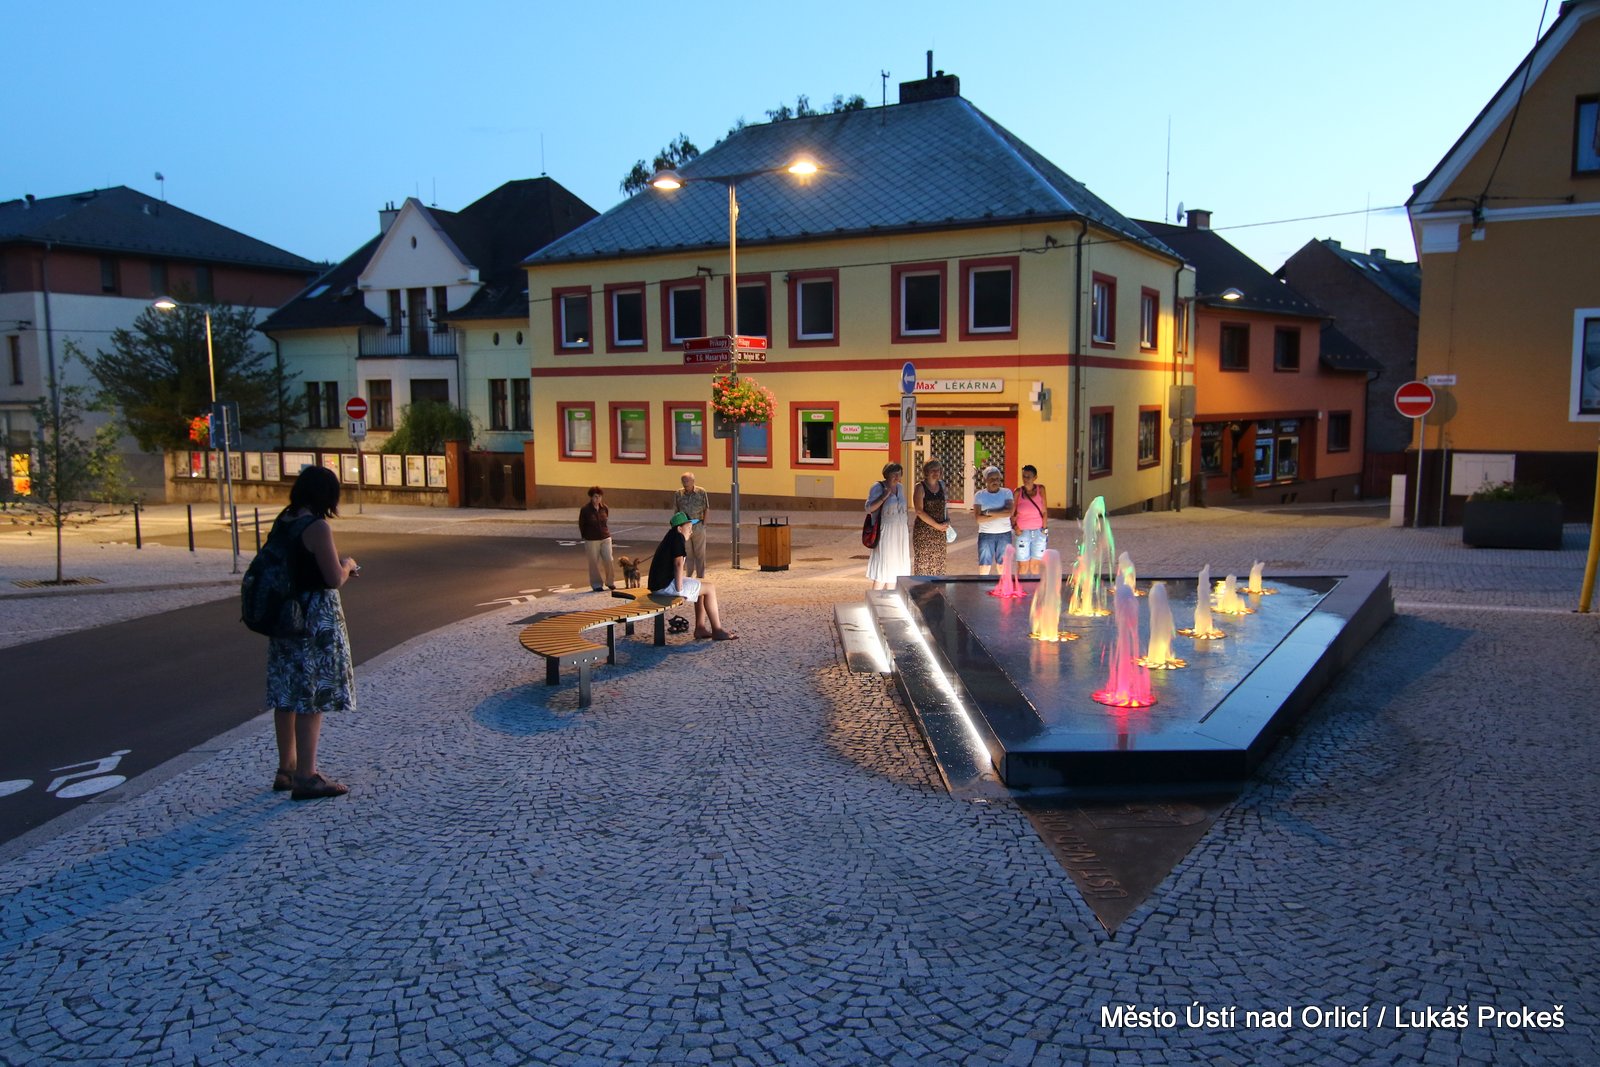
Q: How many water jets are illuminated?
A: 9